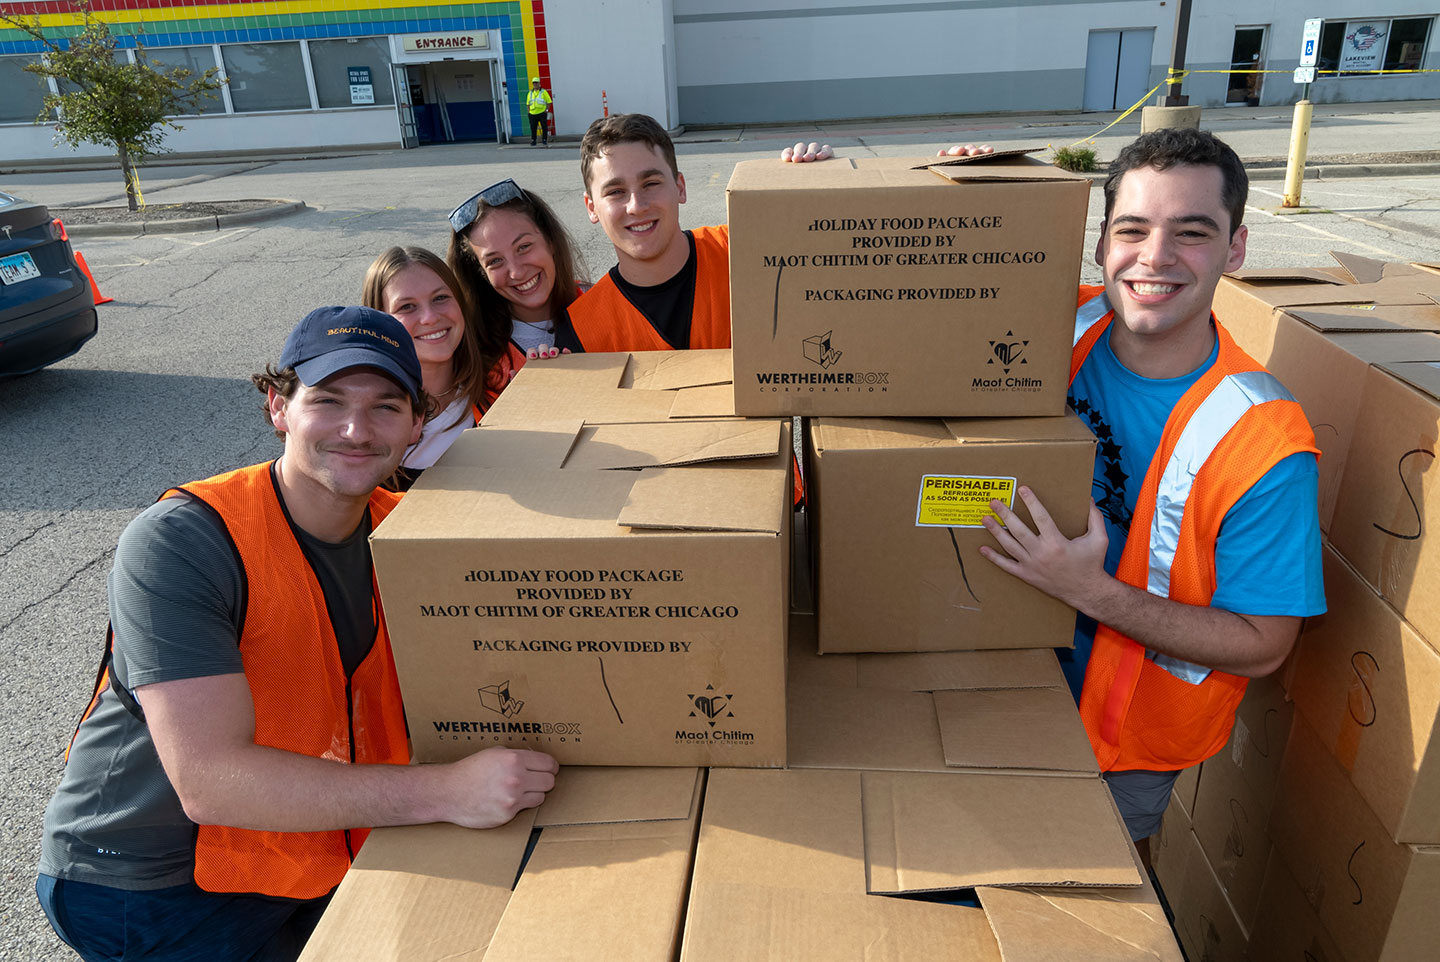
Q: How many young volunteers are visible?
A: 5